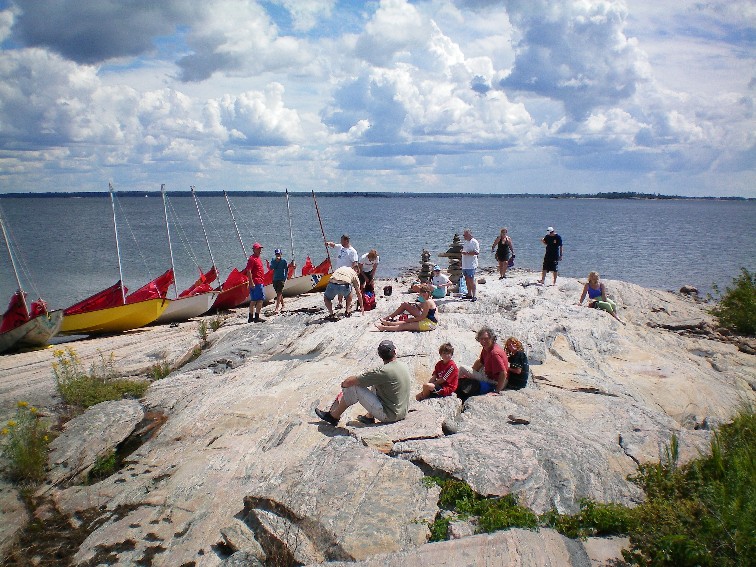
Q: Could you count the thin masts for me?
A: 7